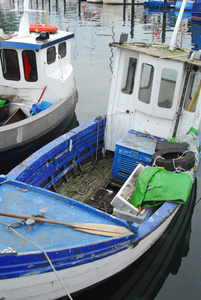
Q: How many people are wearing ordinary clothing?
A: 0